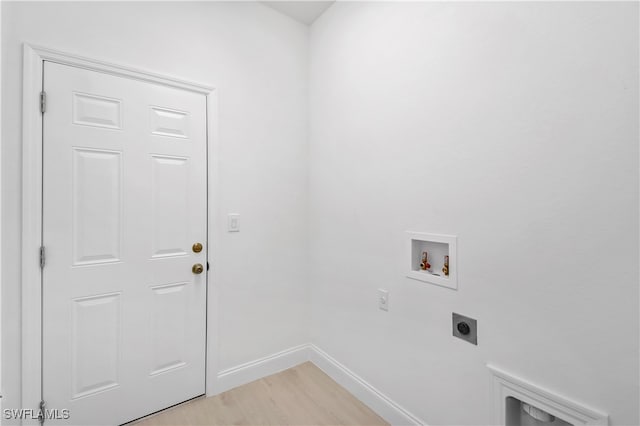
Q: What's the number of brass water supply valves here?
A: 2